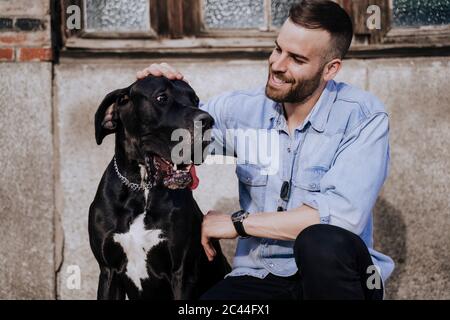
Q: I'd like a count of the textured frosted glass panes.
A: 4